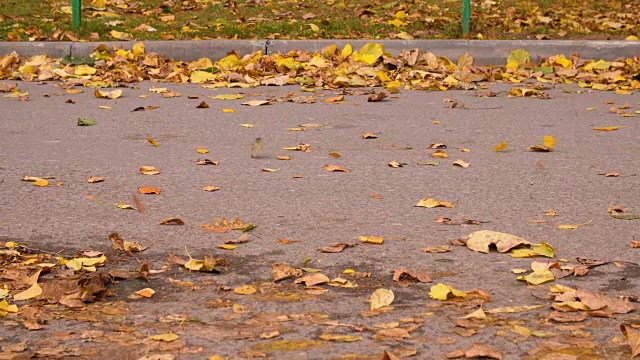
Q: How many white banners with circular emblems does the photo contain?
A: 0